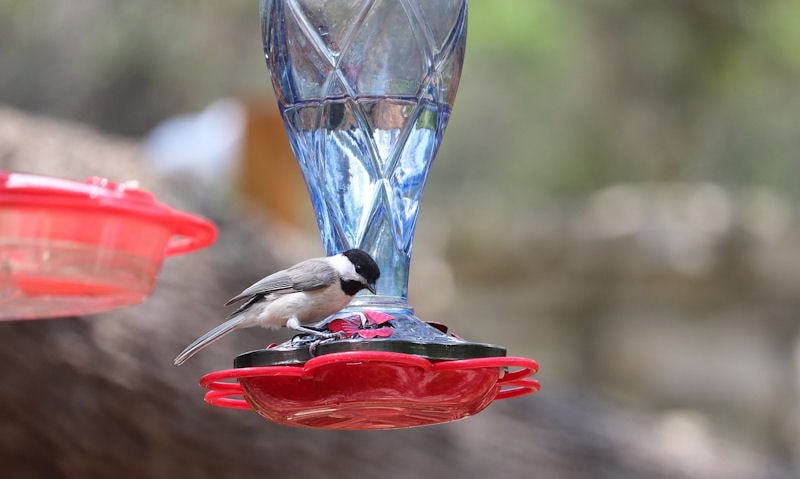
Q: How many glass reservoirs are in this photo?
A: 1